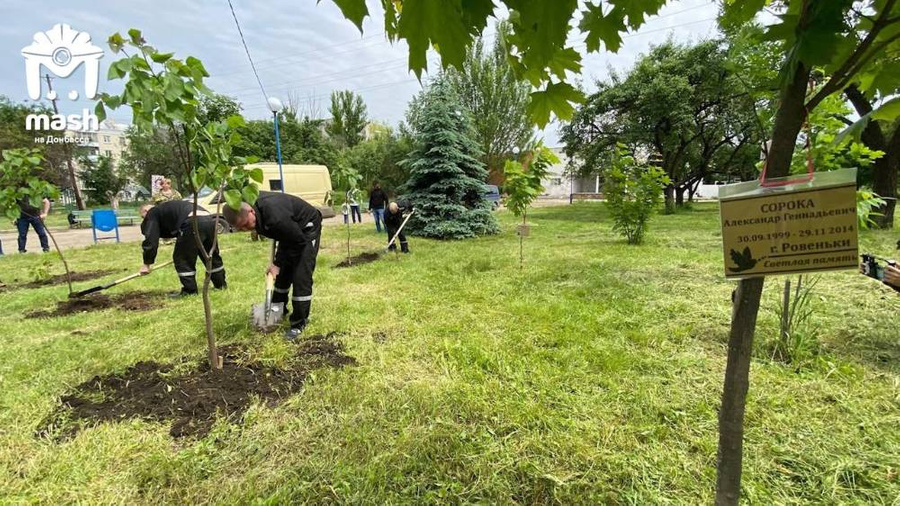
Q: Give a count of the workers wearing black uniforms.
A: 3